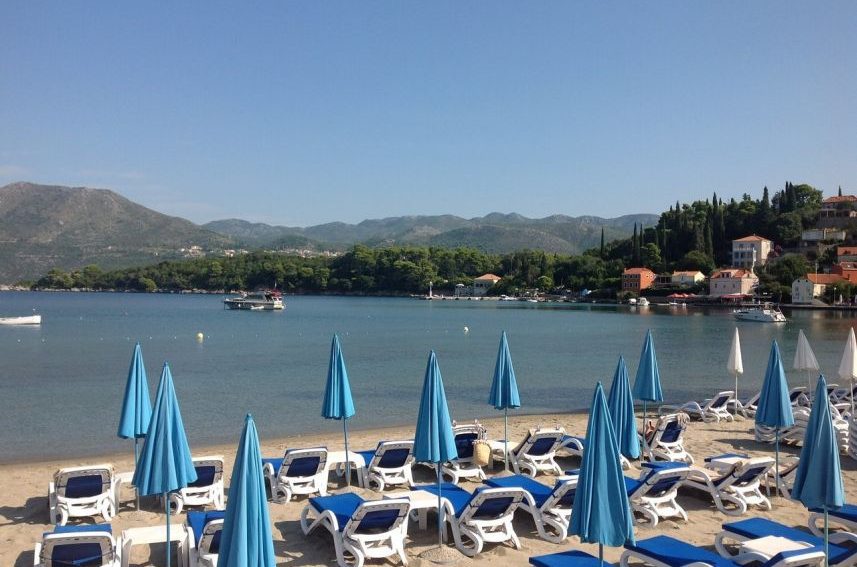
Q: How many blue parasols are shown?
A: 11